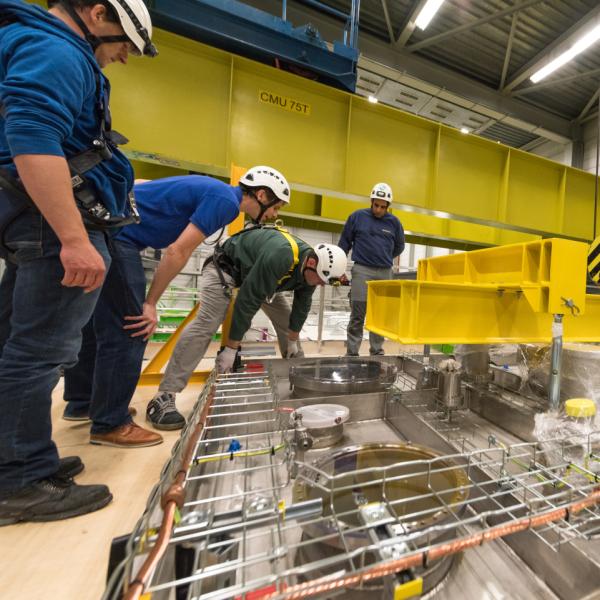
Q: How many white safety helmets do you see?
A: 4